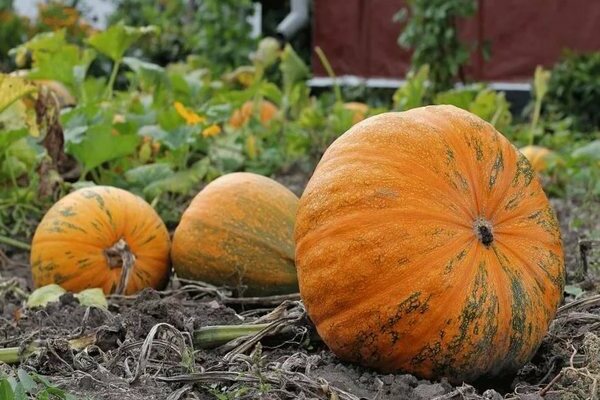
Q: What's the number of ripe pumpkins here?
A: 3